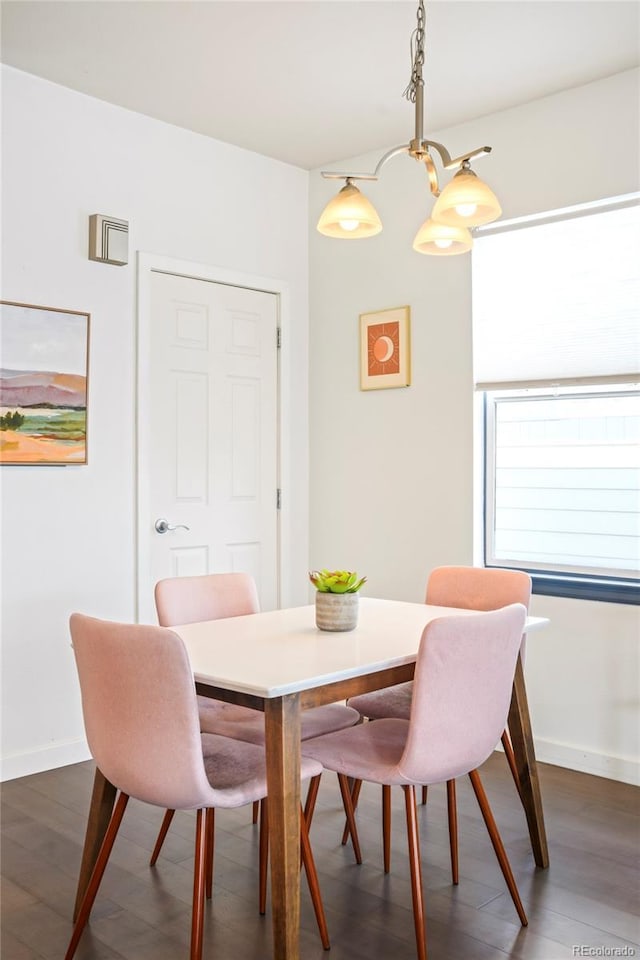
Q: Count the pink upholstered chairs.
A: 4